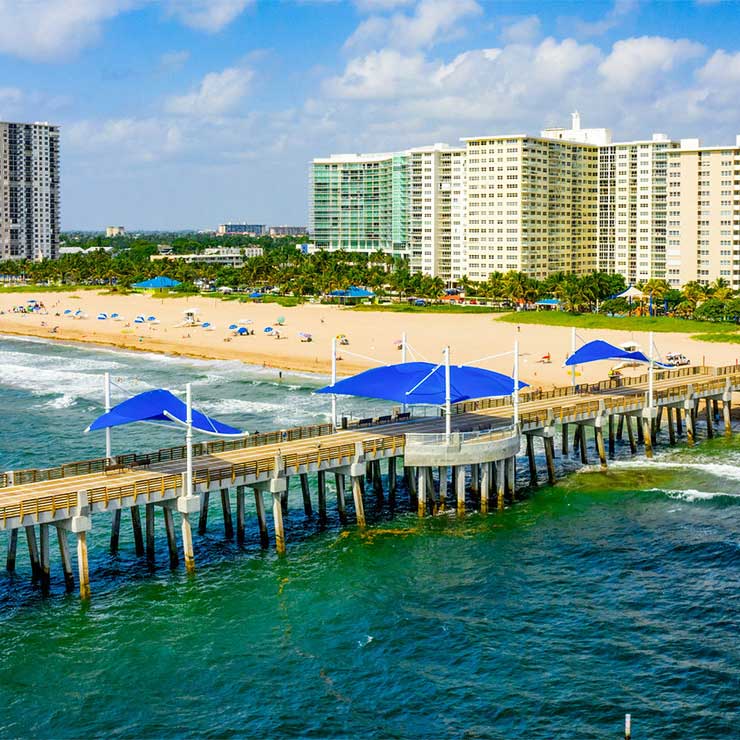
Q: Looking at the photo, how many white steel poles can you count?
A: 8